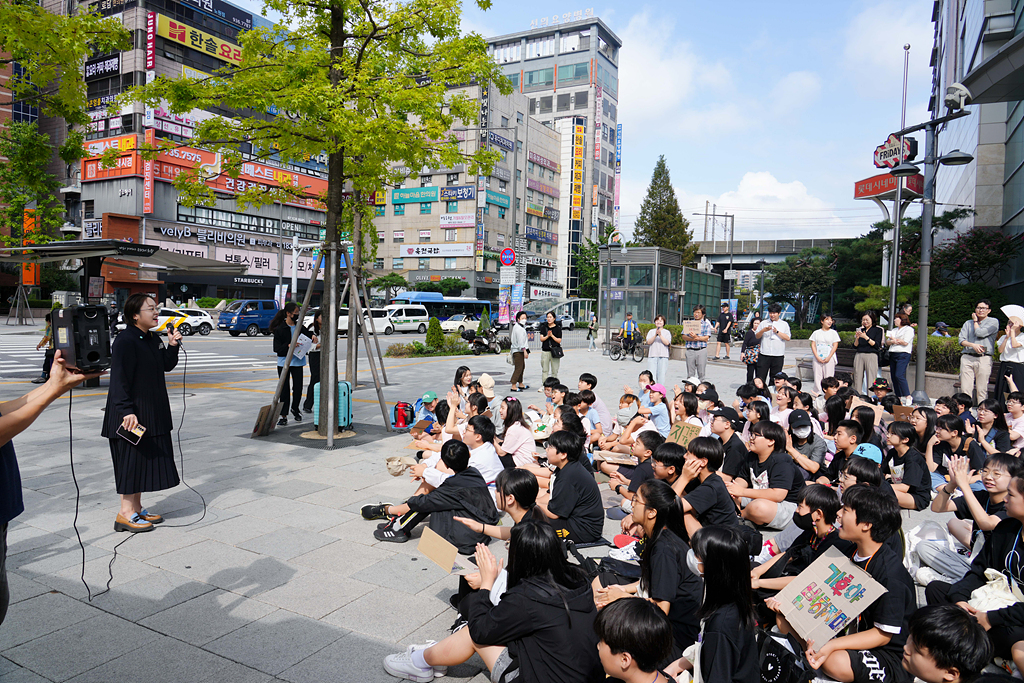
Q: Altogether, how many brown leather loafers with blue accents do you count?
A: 2